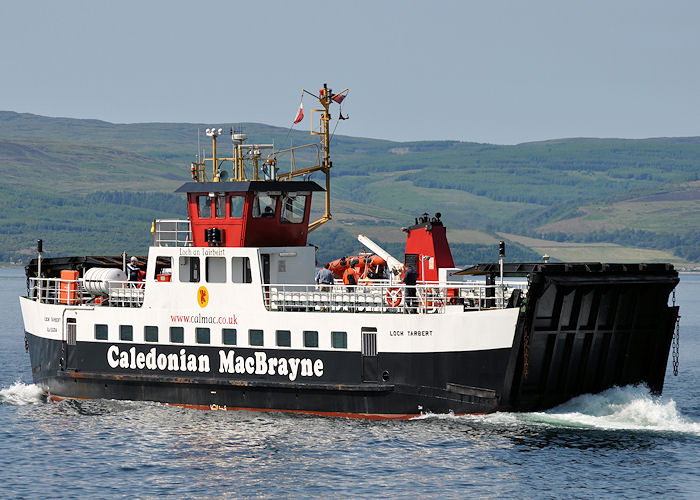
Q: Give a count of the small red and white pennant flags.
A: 1